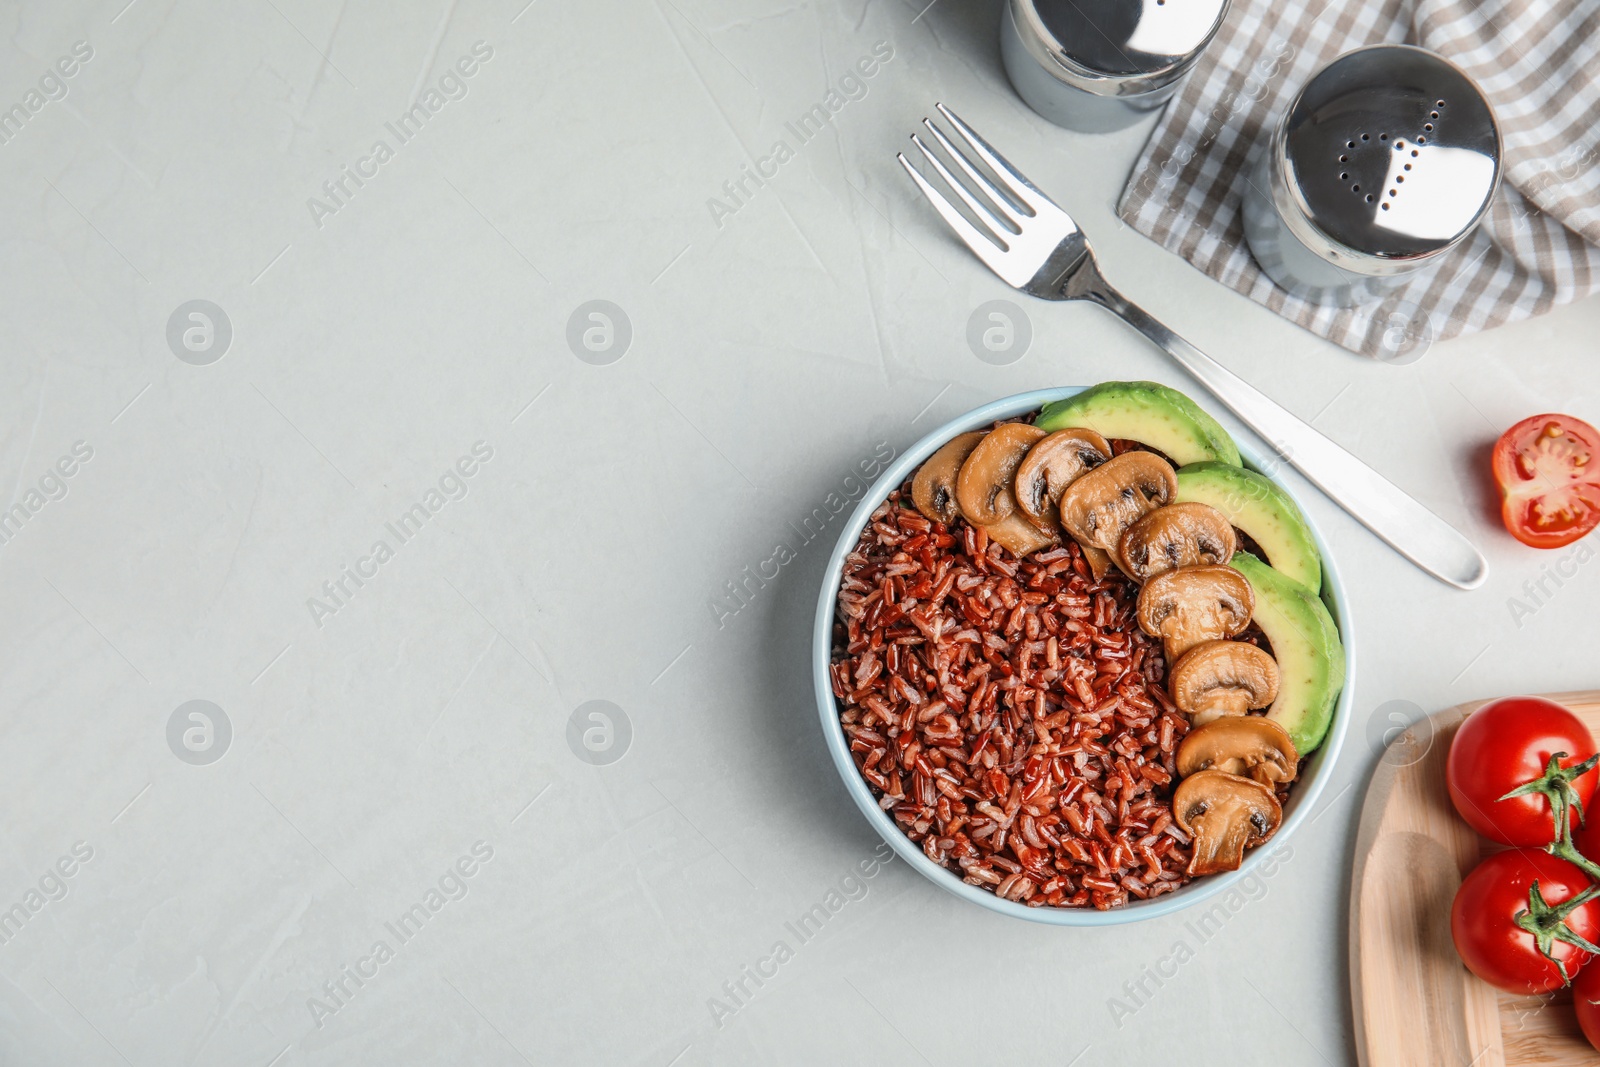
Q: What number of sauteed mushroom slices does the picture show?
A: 9